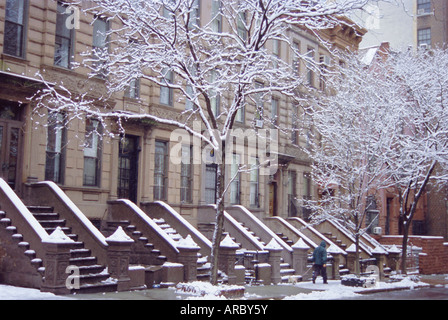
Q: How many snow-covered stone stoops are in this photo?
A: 5